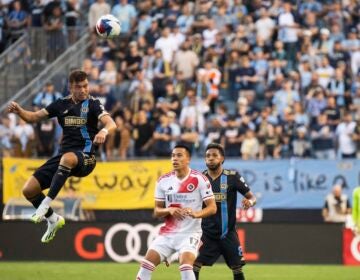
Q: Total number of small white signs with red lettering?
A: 1